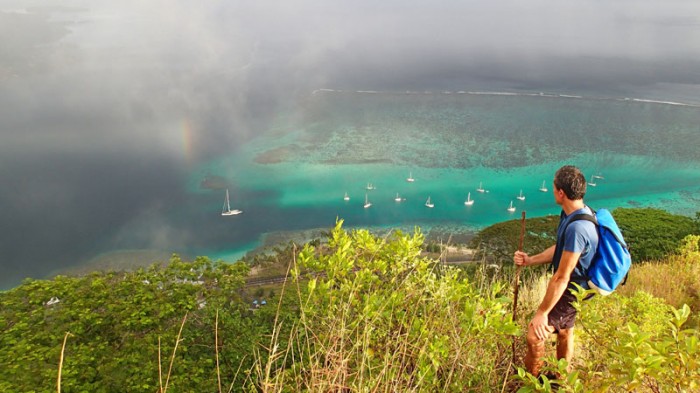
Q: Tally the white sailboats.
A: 14